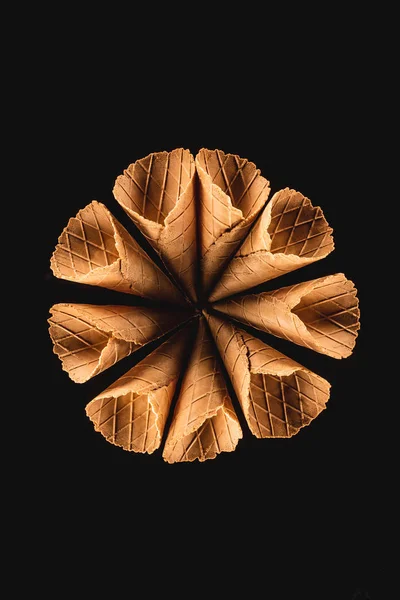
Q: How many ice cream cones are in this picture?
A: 9